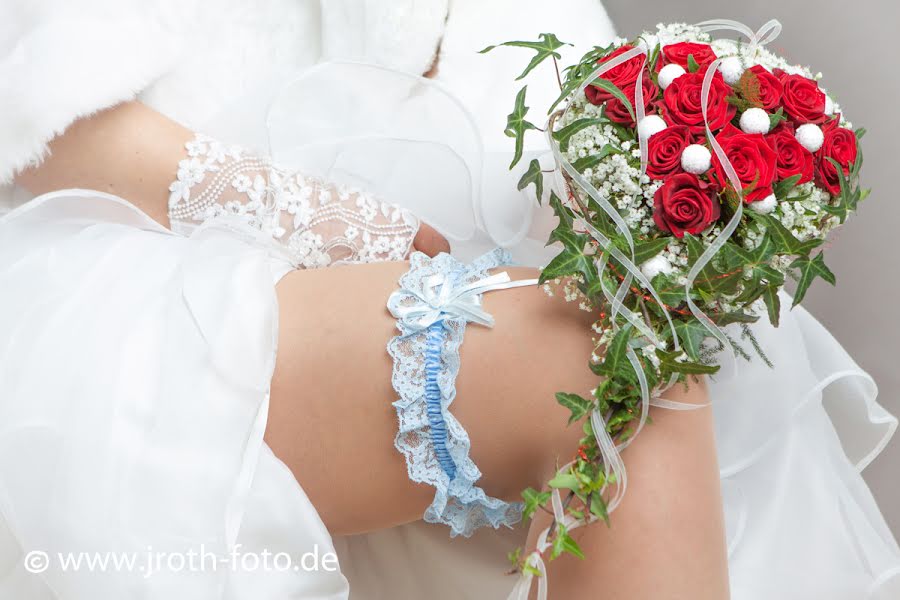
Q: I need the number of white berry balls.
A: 9